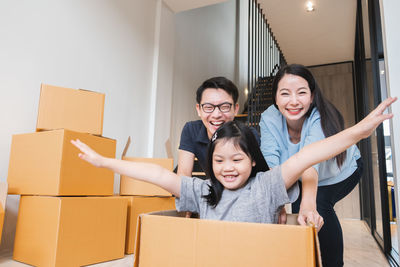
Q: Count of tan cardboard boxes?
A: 7